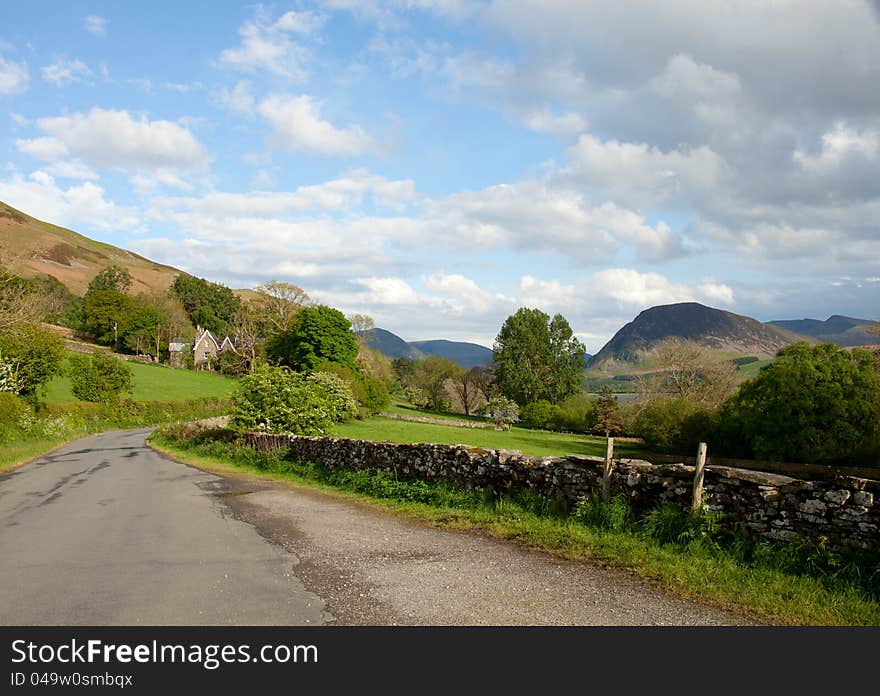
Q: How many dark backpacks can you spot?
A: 0